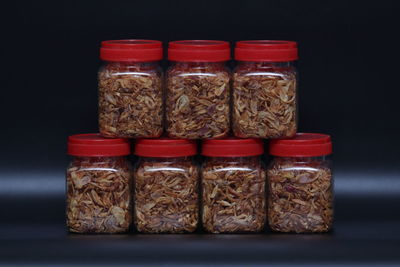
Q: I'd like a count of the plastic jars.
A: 7